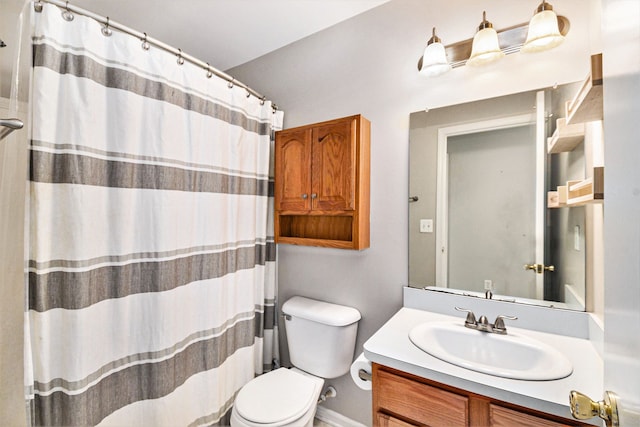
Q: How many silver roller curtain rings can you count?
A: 10